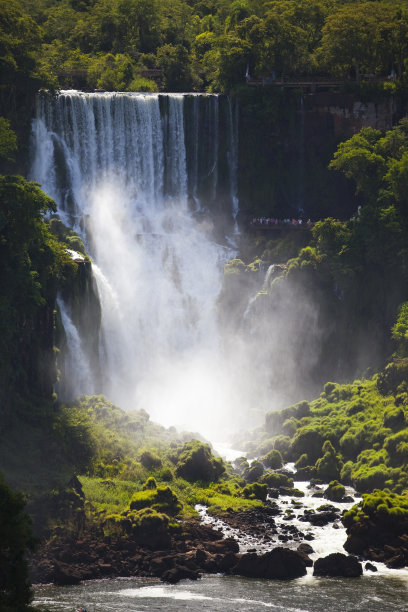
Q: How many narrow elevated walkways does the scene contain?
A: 2